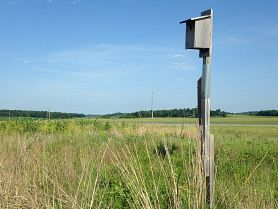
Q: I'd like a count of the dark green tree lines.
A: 3